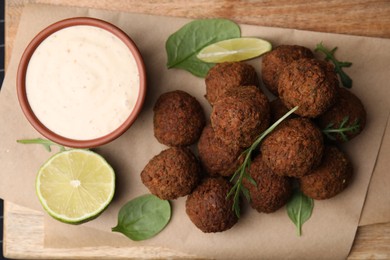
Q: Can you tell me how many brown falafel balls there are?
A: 13